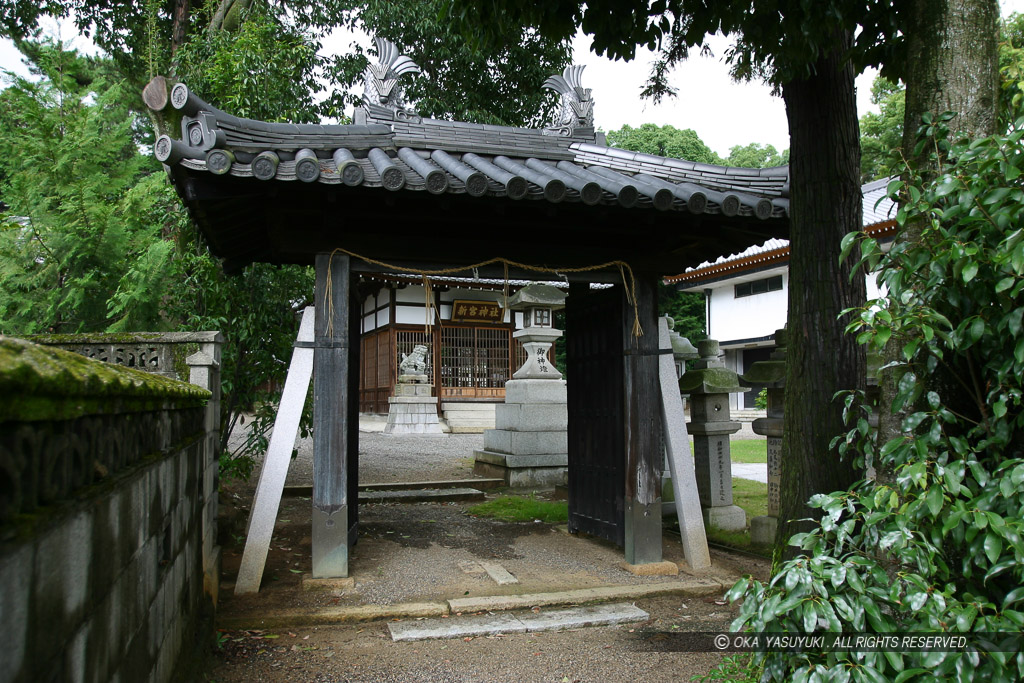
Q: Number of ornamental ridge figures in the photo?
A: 2